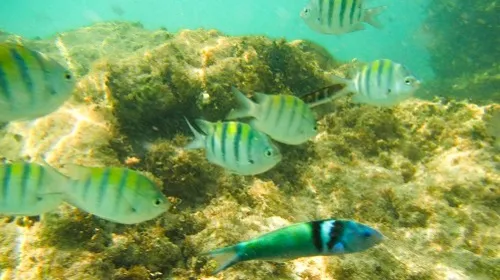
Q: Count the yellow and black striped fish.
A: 7